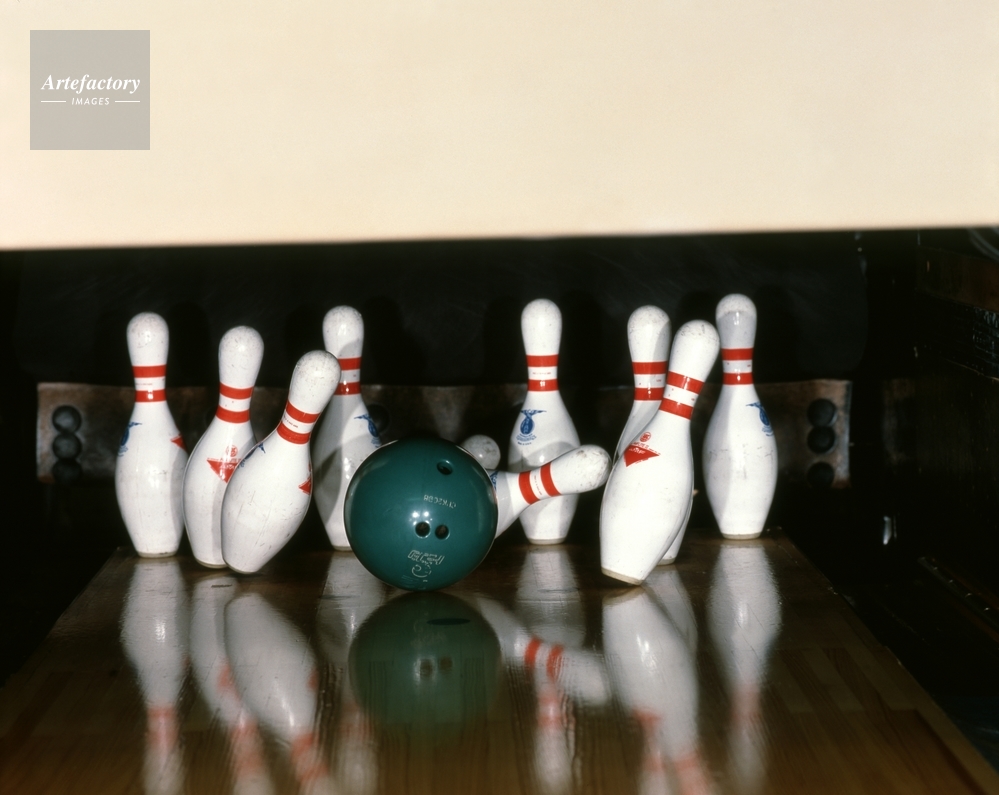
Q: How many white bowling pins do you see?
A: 10